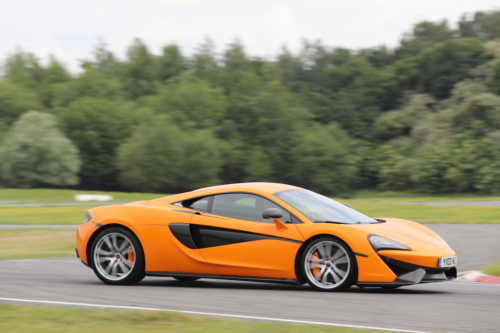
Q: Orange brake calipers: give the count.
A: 2